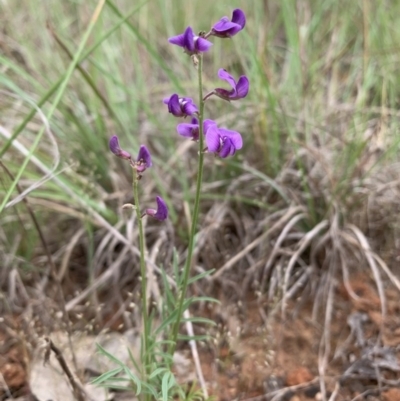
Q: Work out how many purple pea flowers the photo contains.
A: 9